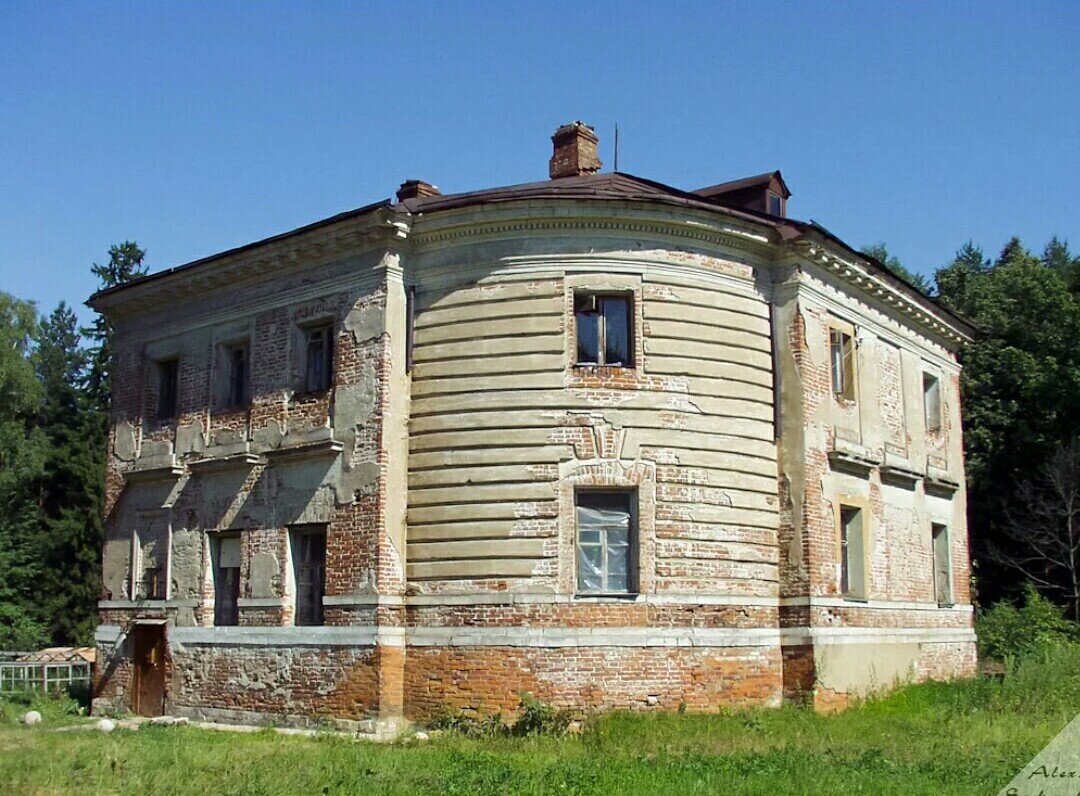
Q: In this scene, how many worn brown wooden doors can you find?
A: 1